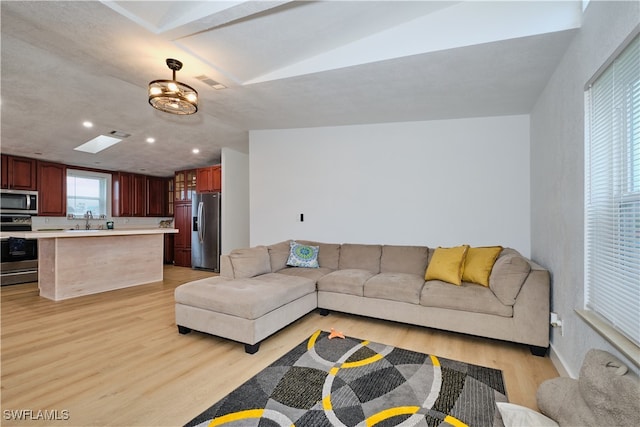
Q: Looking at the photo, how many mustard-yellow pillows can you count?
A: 2